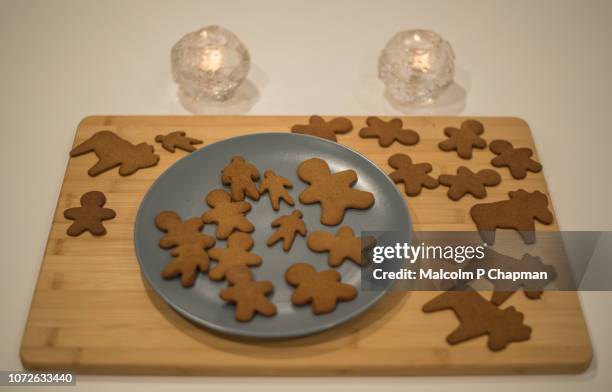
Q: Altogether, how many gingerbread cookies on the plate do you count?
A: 11